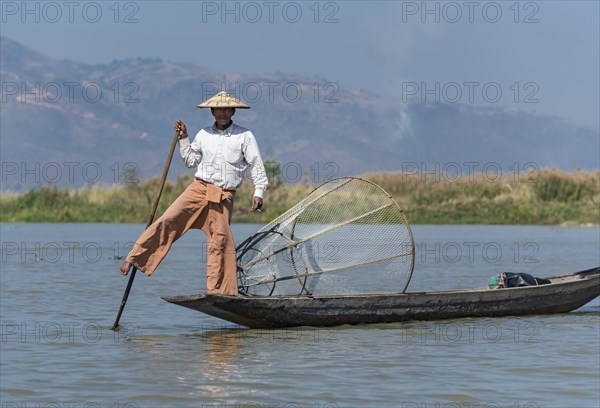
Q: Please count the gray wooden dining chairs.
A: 0